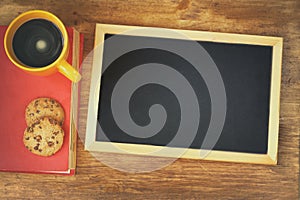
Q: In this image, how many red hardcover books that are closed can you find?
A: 1